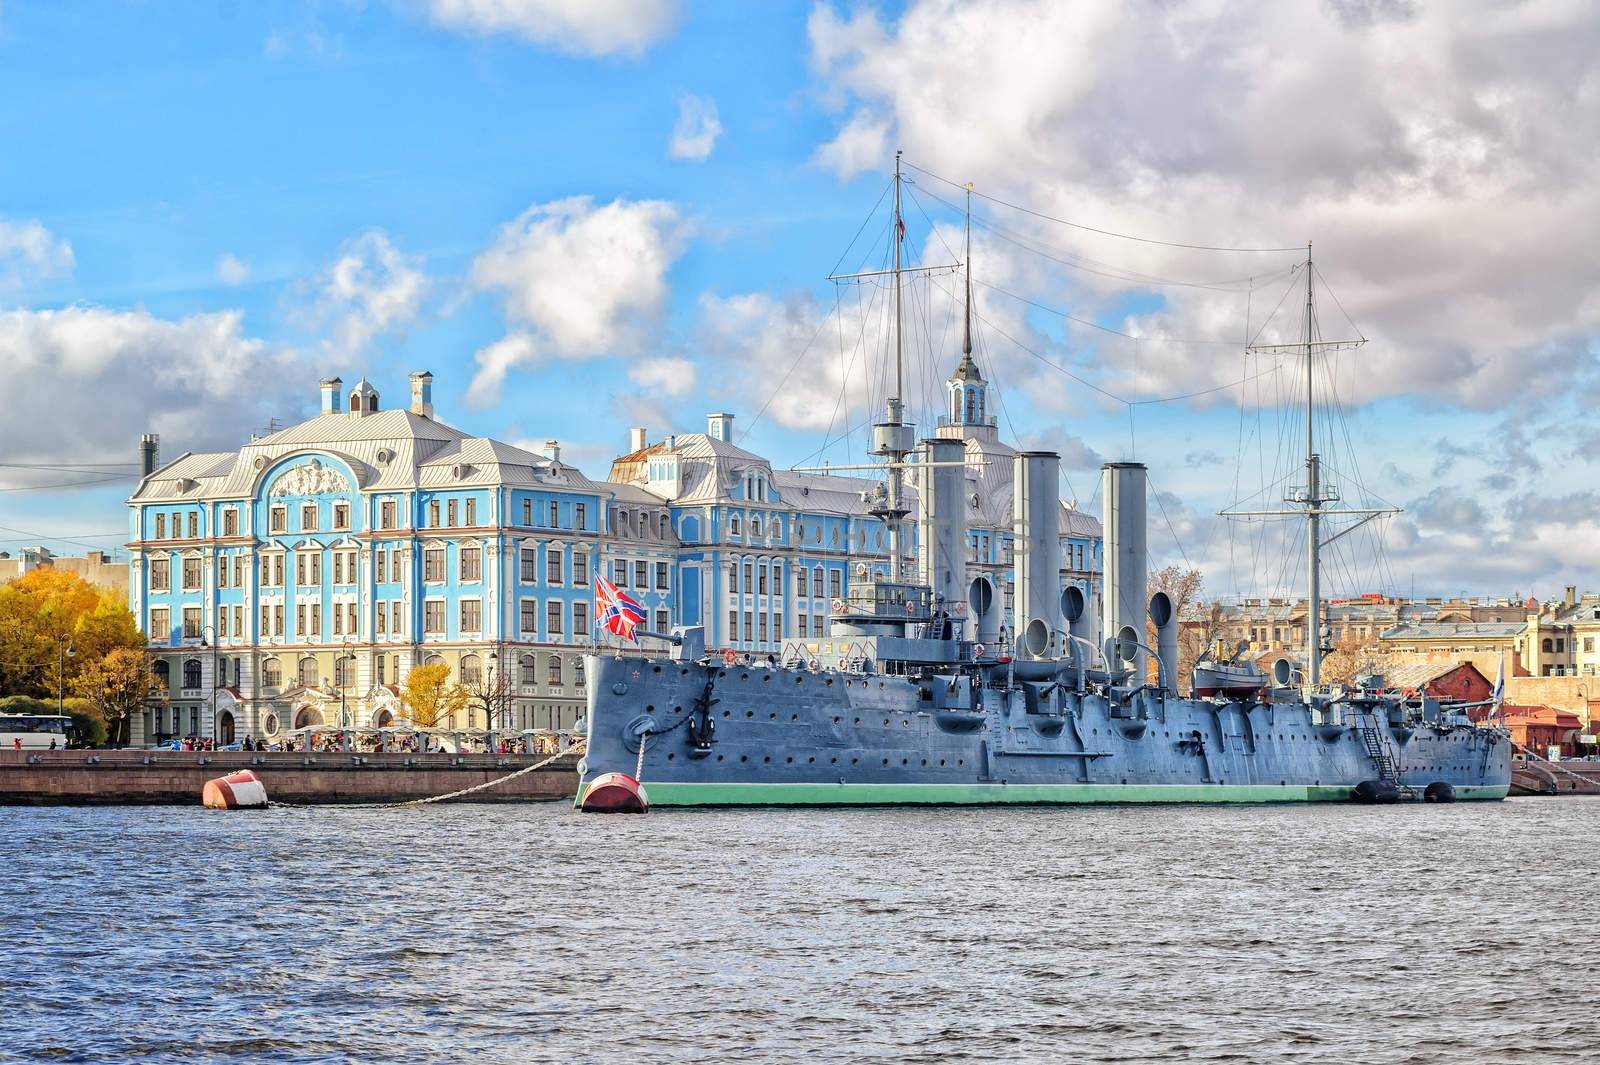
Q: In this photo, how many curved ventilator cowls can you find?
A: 6